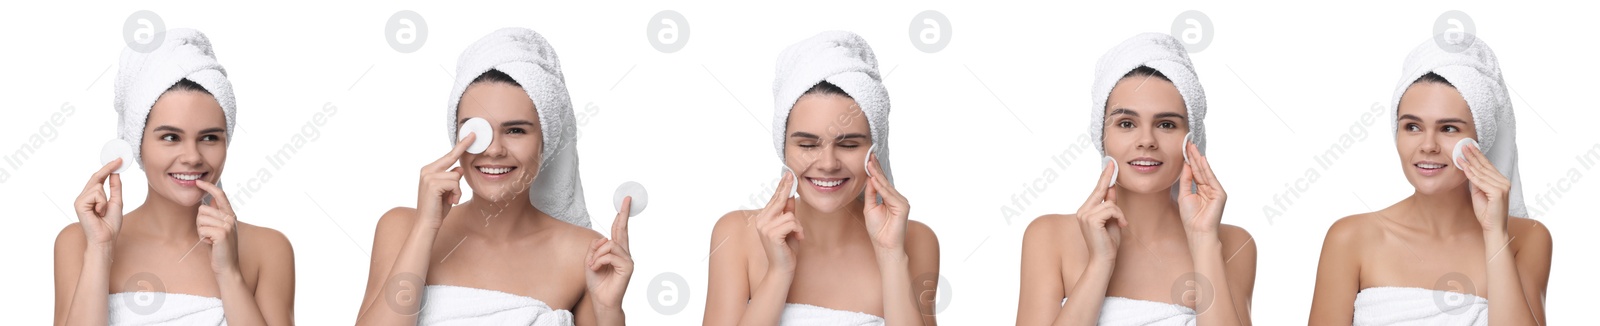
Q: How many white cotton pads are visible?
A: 8